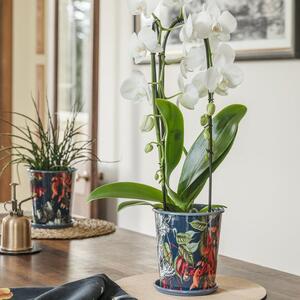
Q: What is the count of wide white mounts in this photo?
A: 1